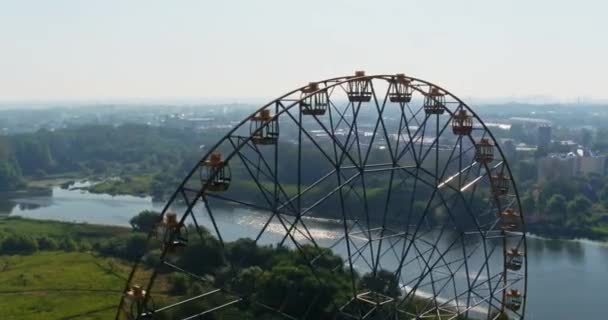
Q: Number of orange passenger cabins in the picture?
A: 14